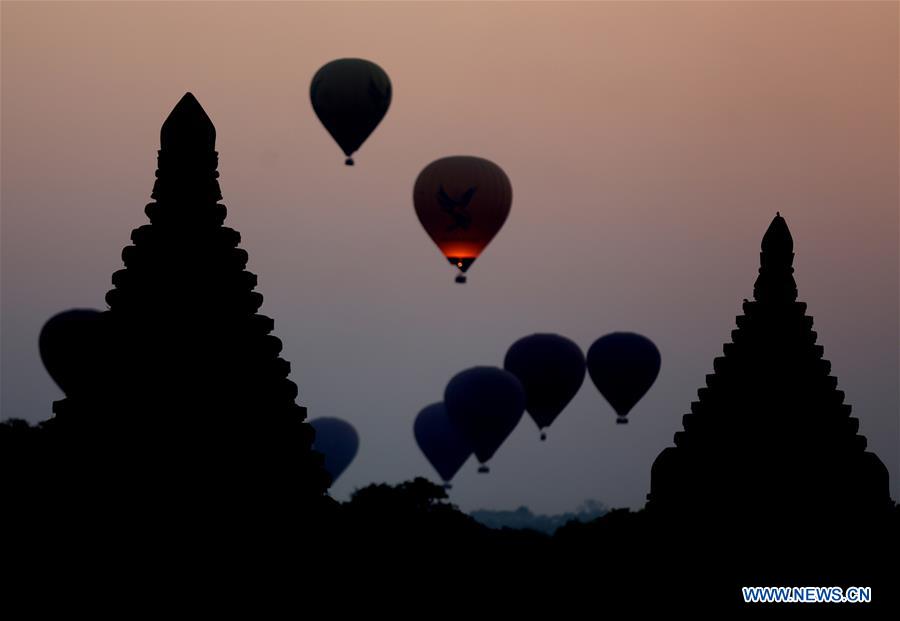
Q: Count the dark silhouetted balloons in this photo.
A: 7